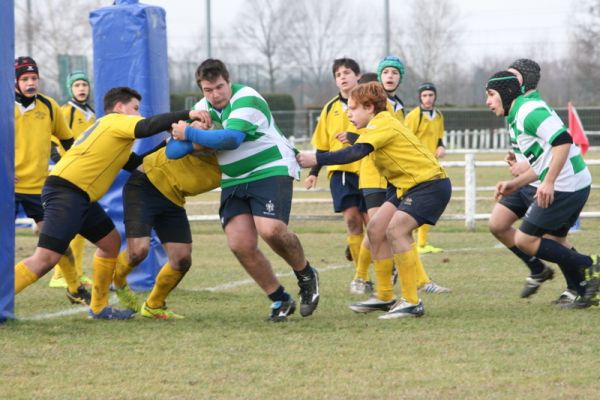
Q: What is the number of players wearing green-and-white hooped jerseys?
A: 3